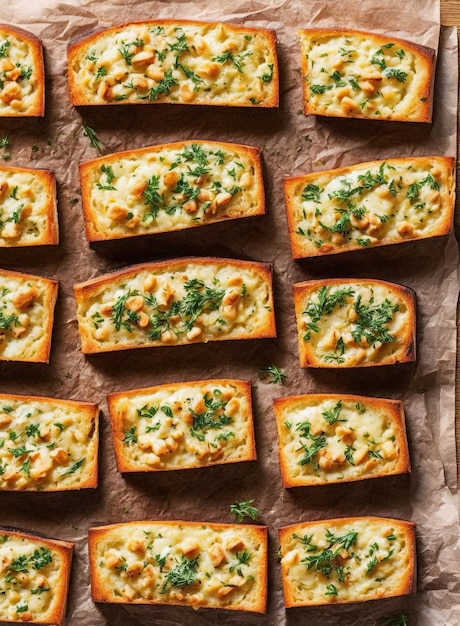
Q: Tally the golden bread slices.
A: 15